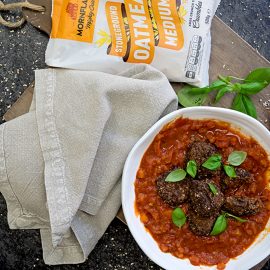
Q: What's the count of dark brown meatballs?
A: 6